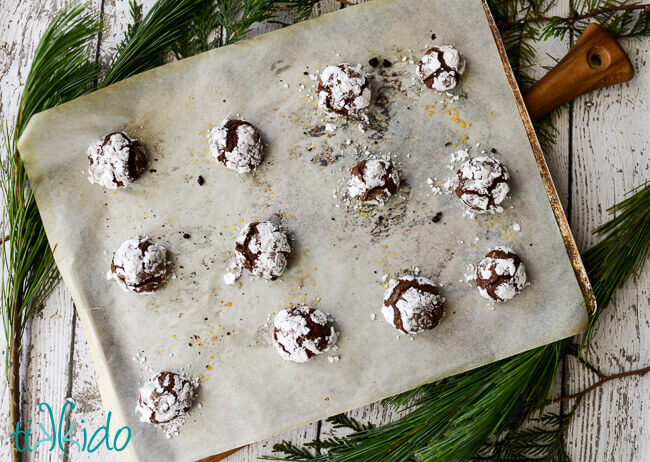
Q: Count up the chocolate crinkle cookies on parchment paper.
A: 12